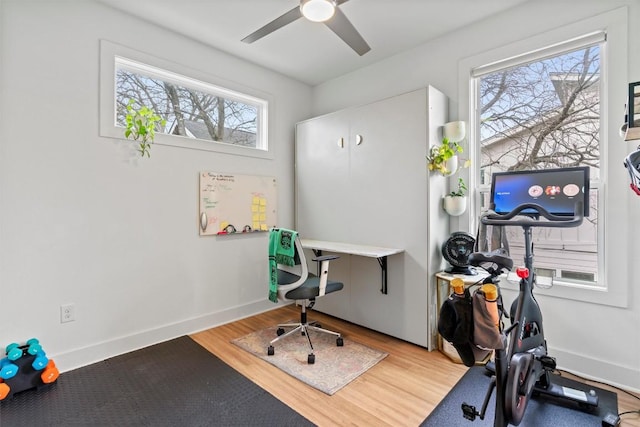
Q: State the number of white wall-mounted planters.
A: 3